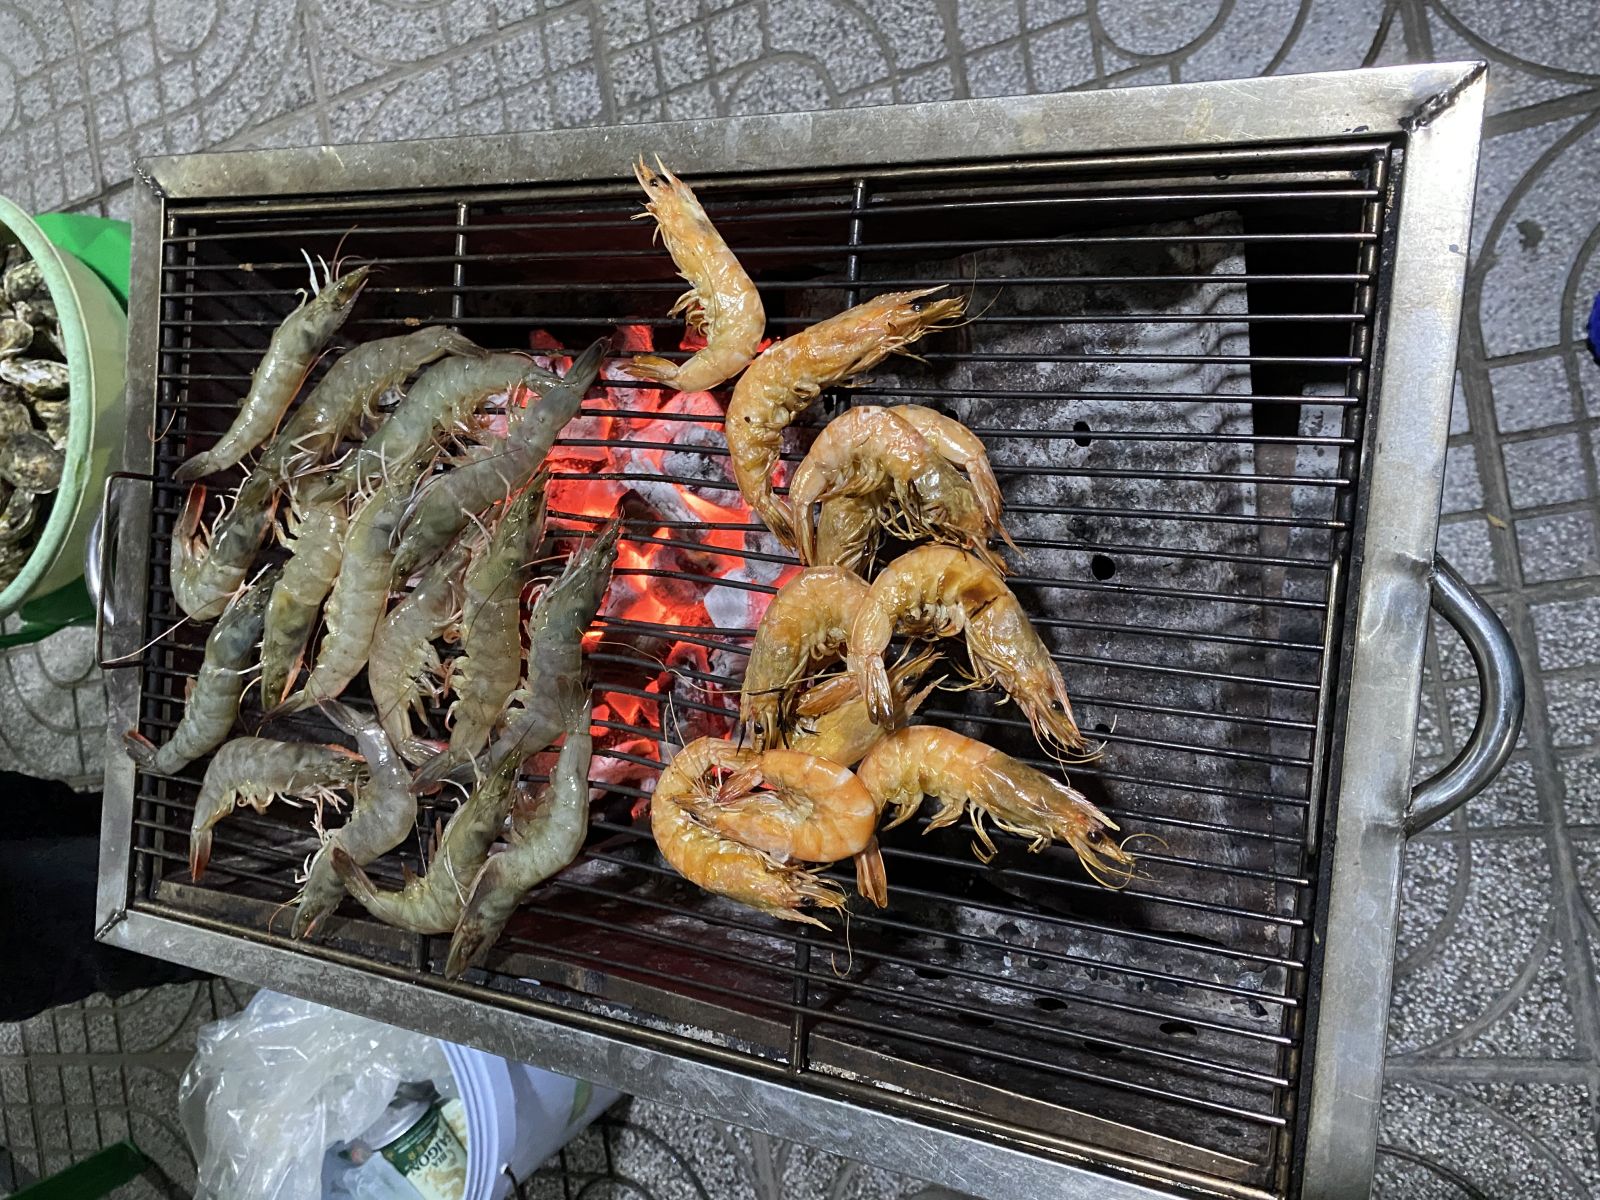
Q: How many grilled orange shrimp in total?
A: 10